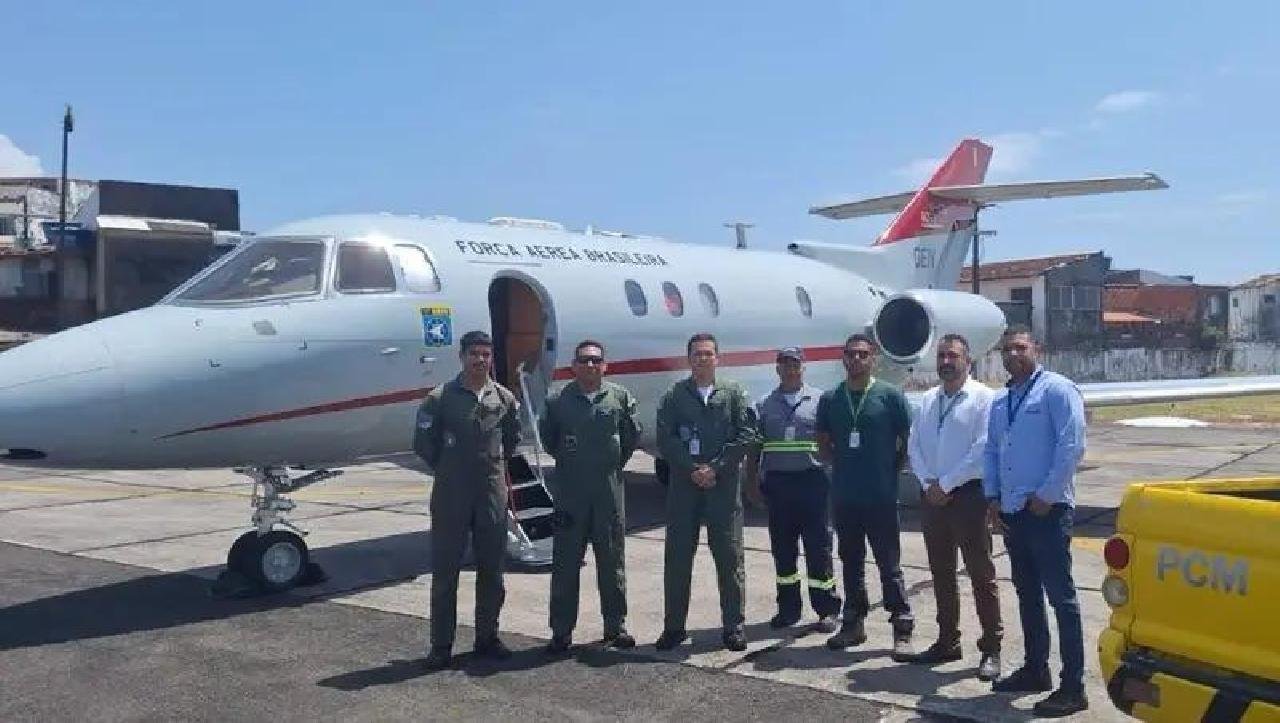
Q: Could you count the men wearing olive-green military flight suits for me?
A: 3